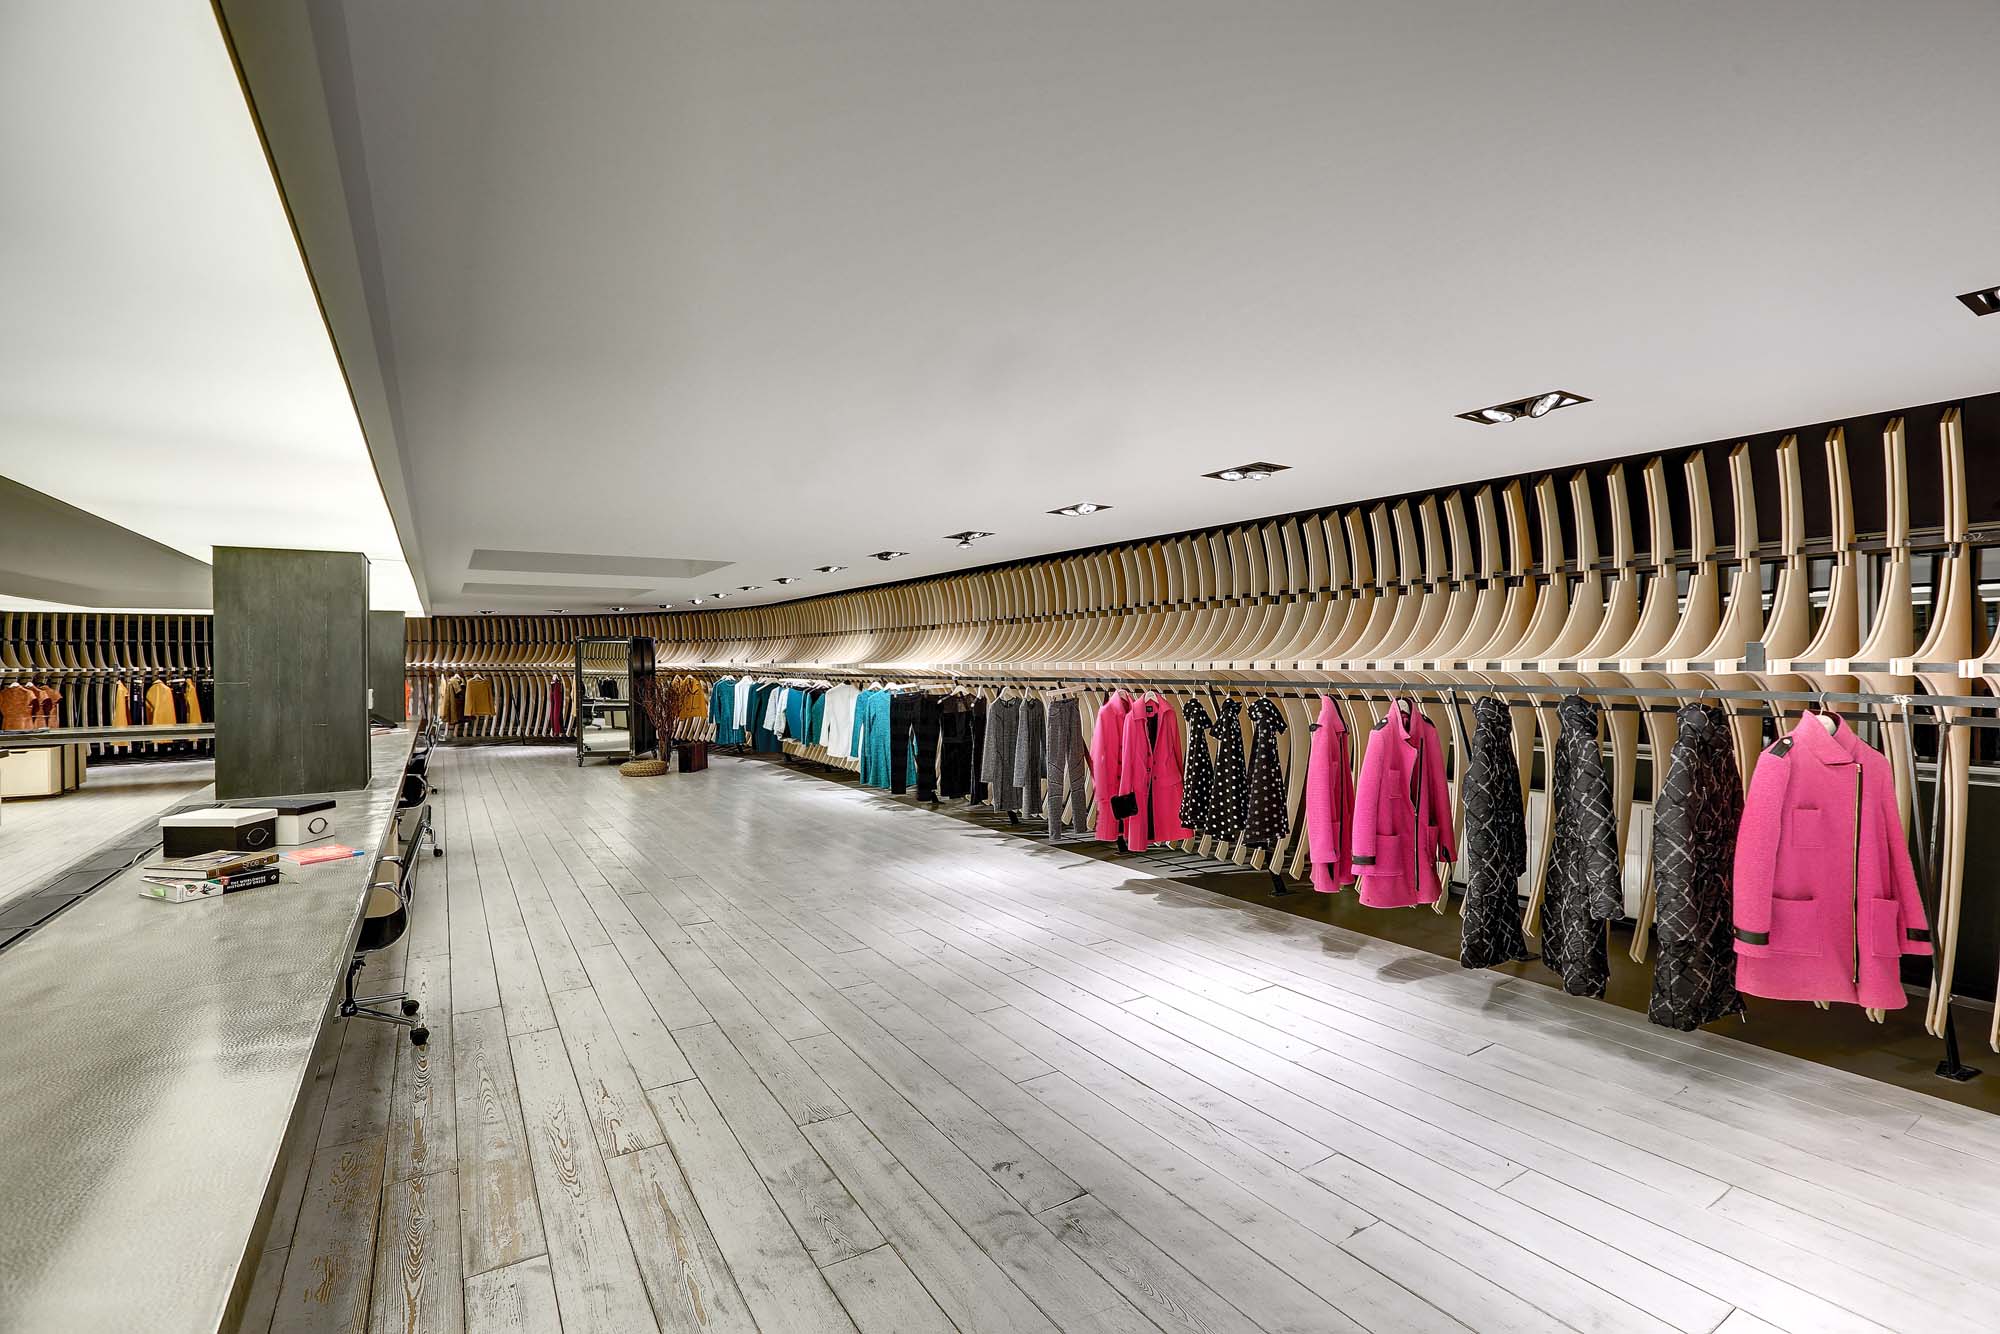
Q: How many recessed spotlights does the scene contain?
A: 15